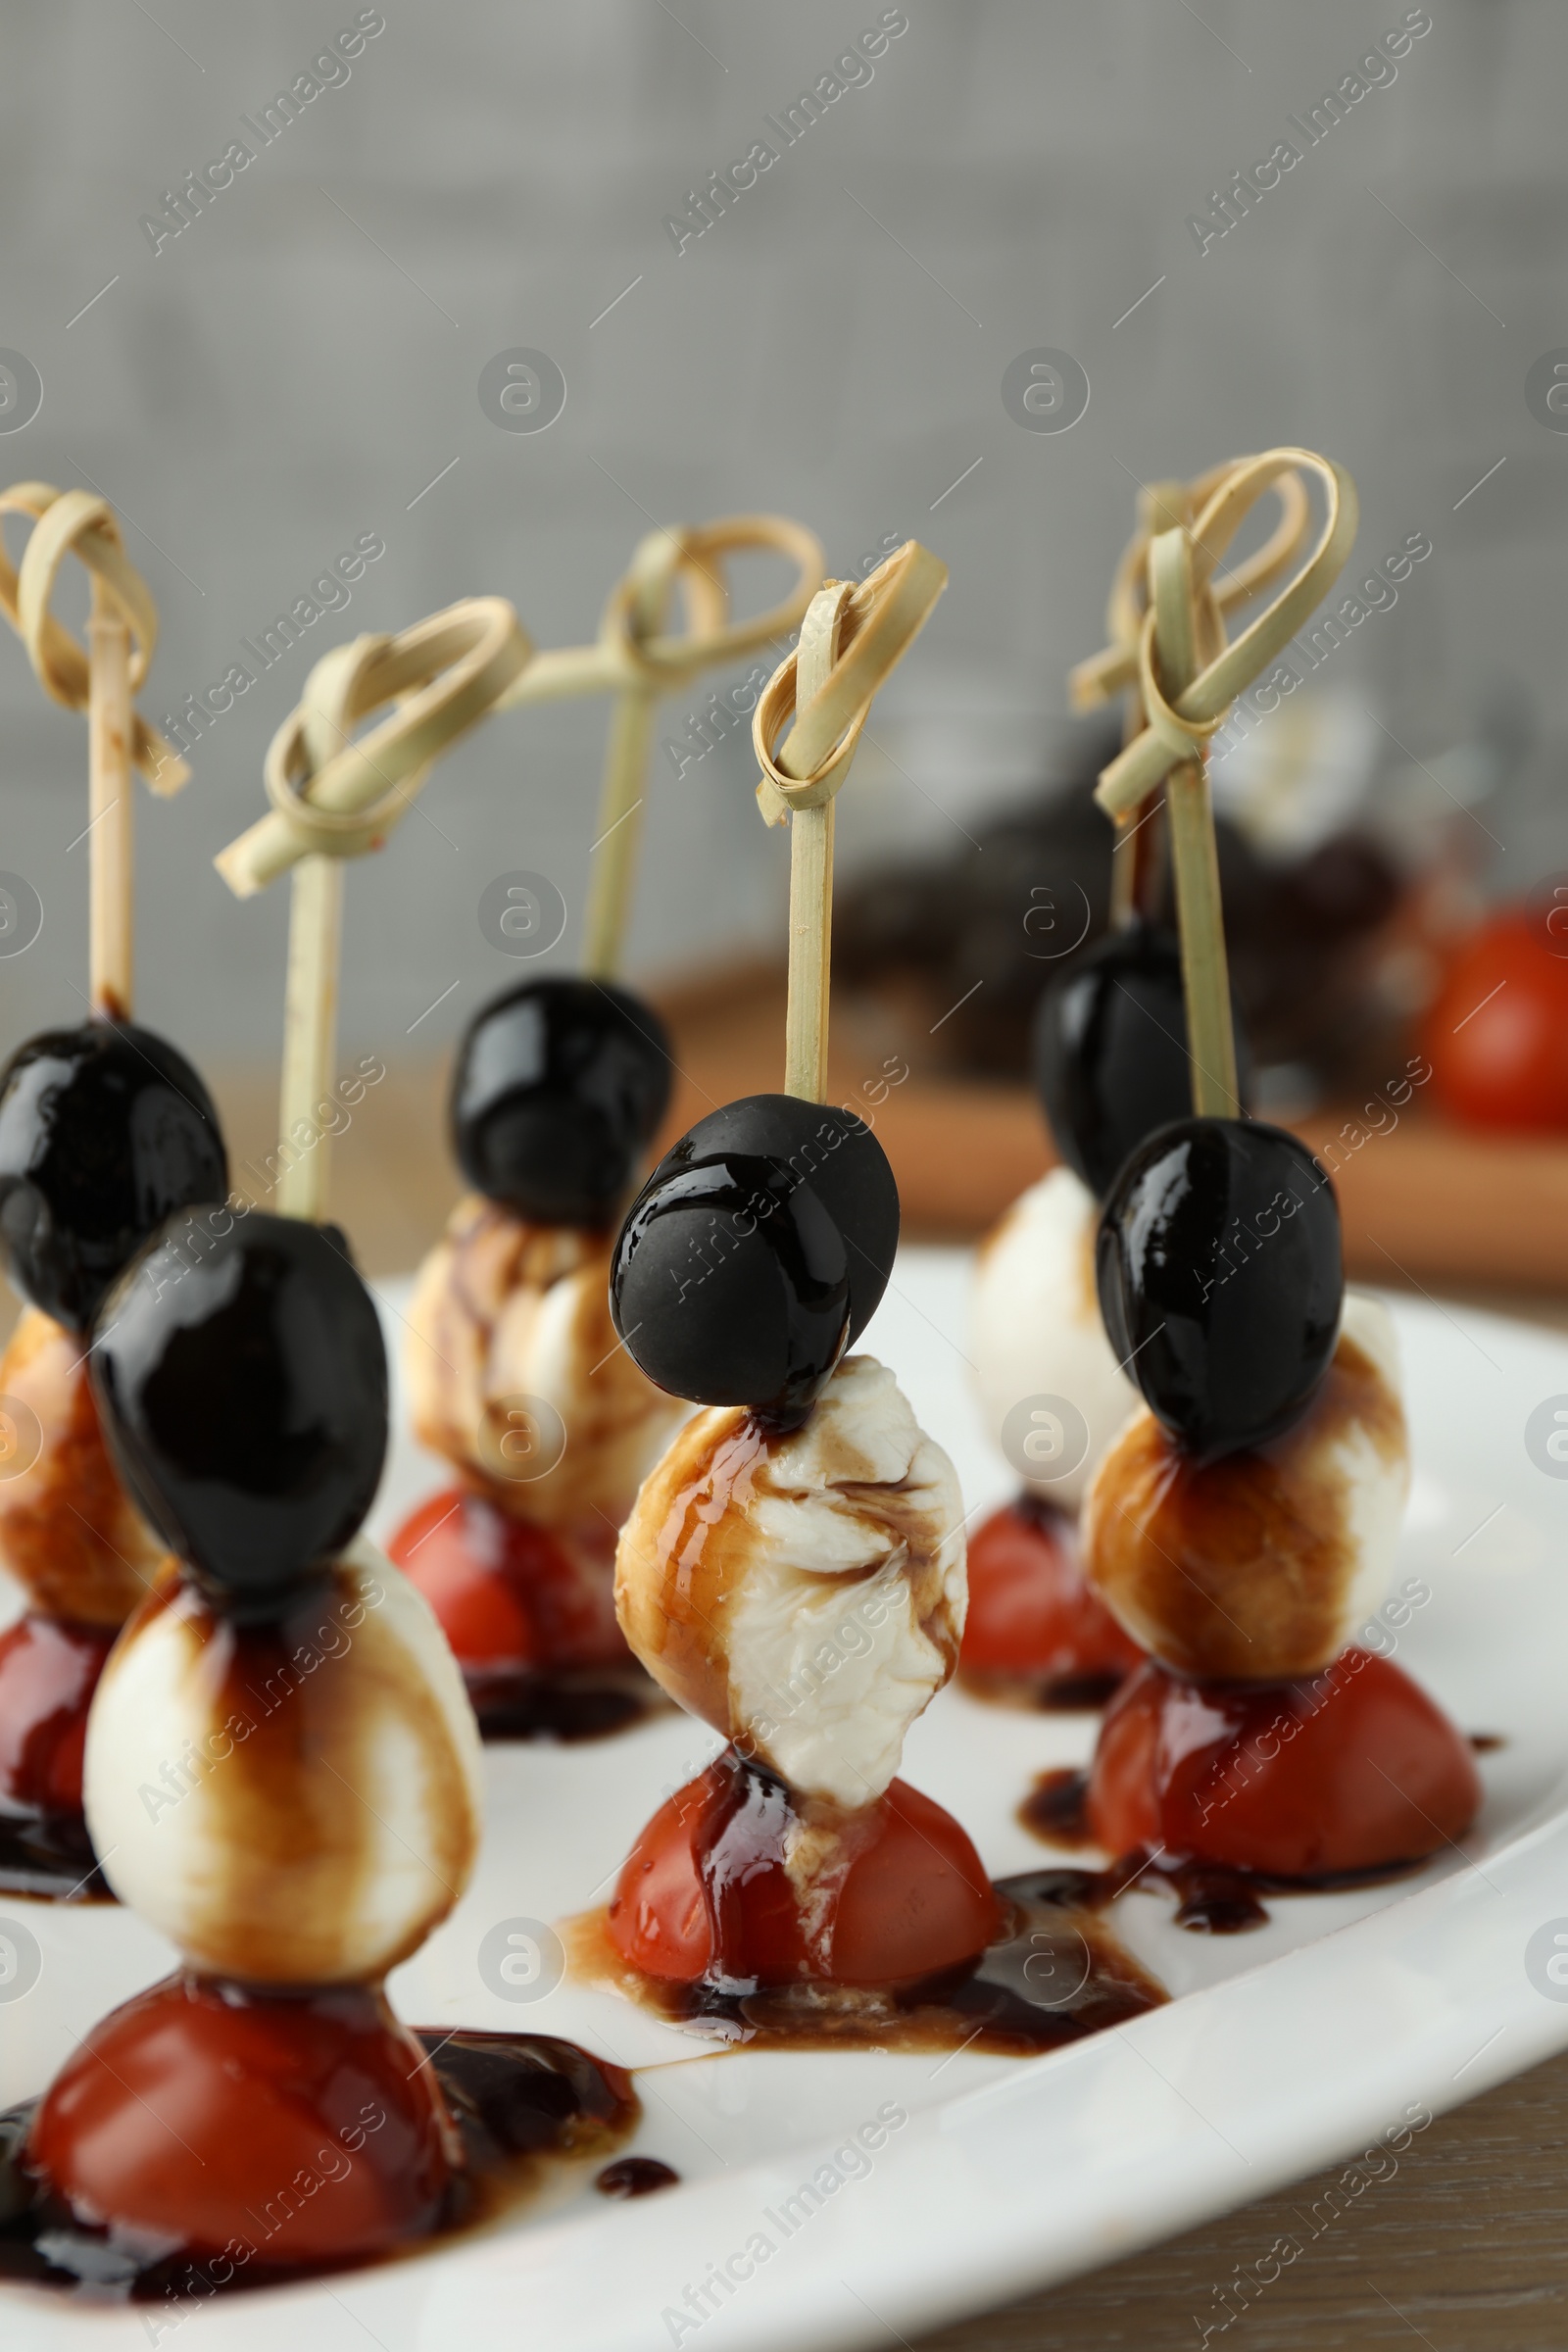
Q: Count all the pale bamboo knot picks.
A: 6